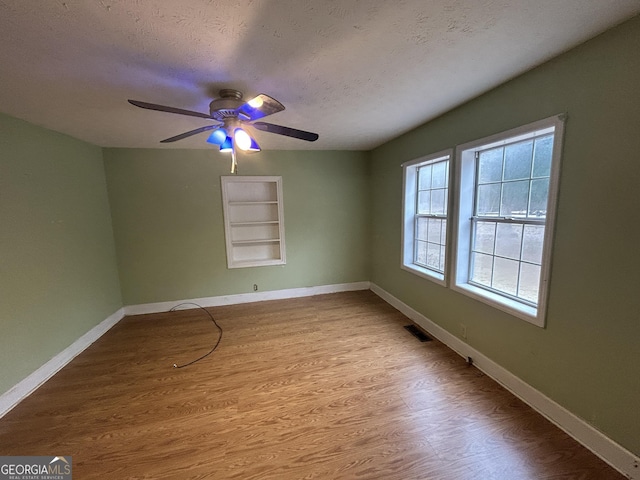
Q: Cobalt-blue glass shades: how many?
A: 4